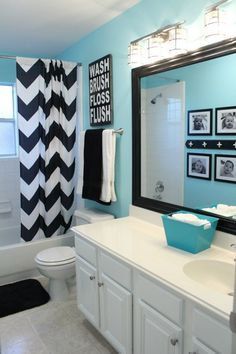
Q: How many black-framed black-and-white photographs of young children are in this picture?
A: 4